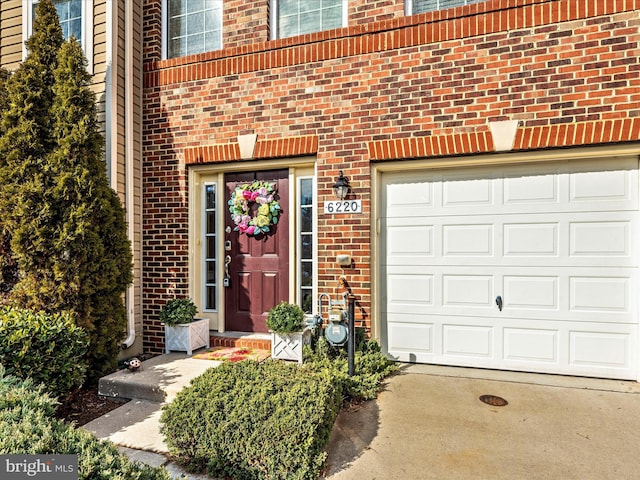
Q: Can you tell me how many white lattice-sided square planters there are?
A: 2